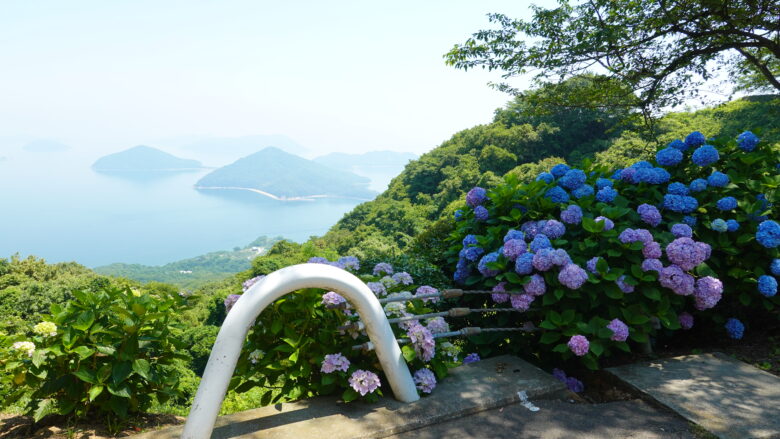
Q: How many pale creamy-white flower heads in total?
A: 2